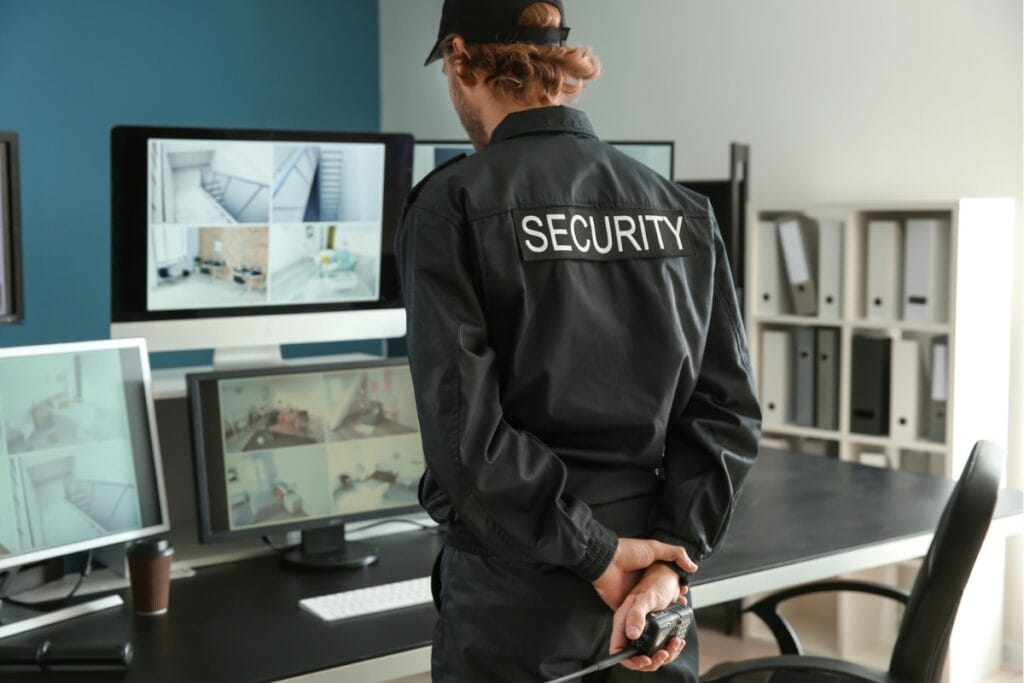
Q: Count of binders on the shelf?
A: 11